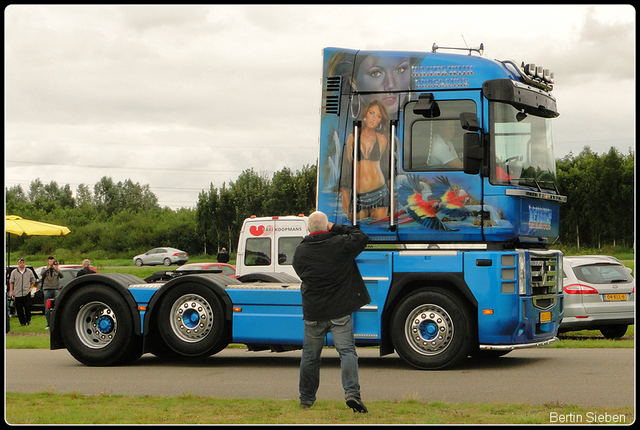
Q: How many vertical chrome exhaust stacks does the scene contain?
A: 2